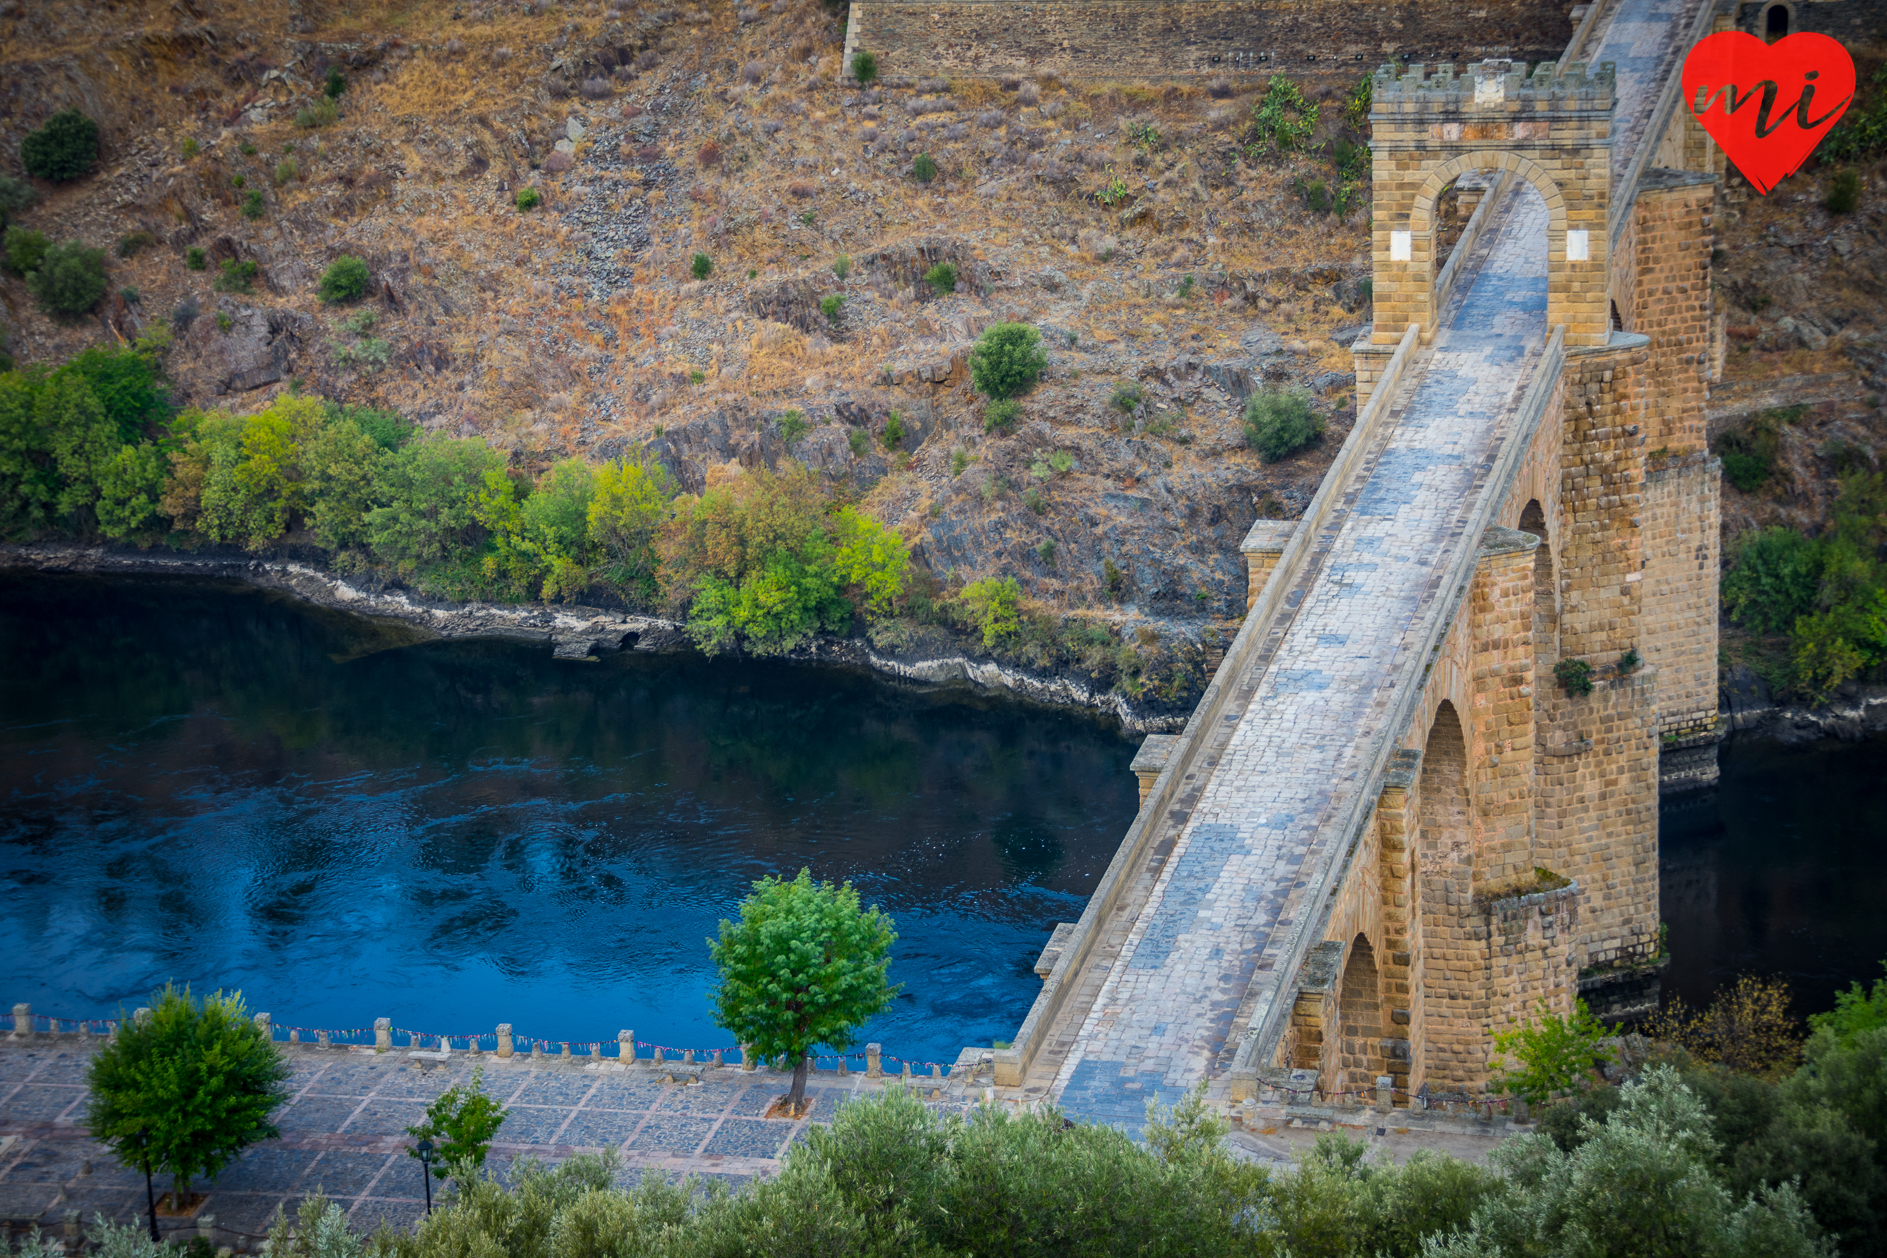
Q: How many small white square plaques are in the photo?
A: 2